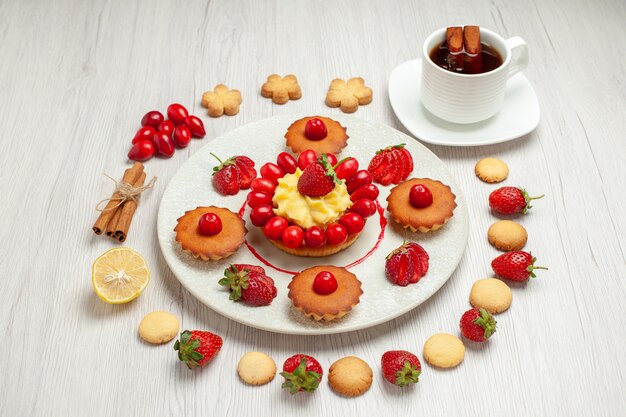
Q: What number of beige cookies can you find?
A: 10